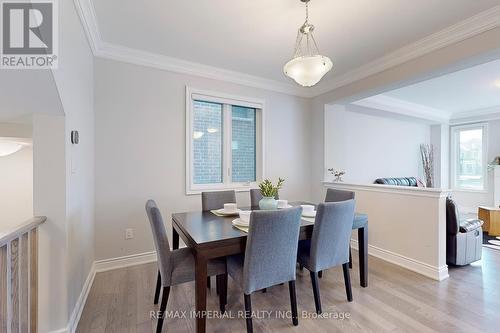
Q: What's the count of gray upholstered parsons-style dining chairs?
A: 6